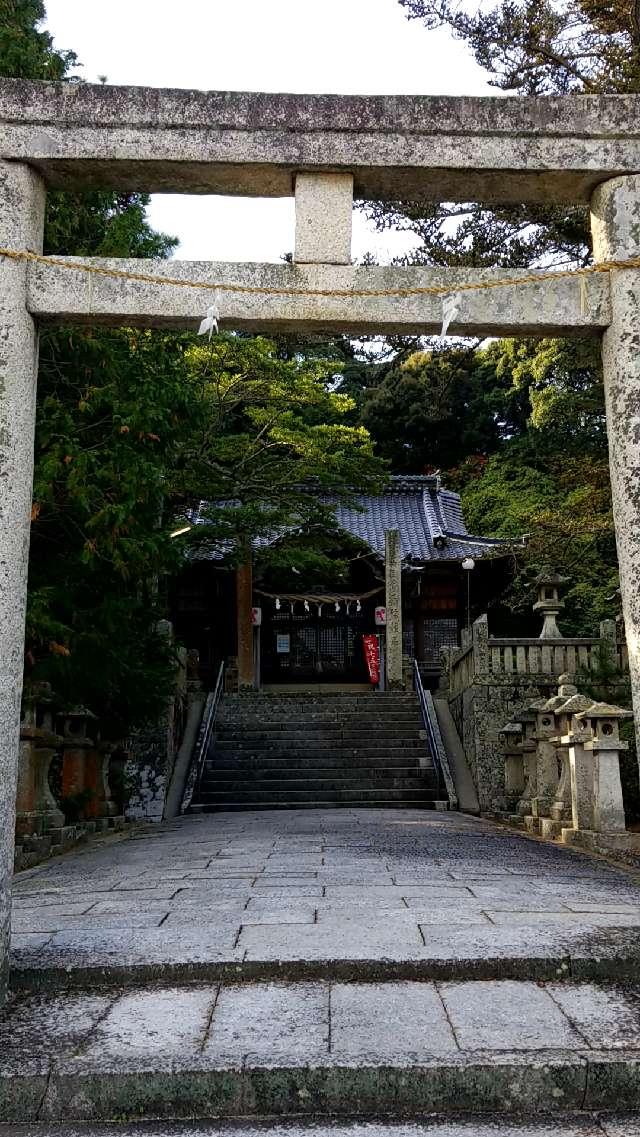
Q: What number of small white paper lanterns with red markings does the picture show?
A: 2